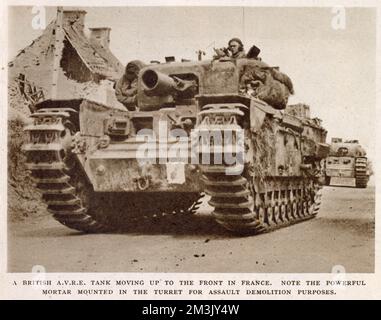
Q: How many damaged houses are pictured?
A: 1